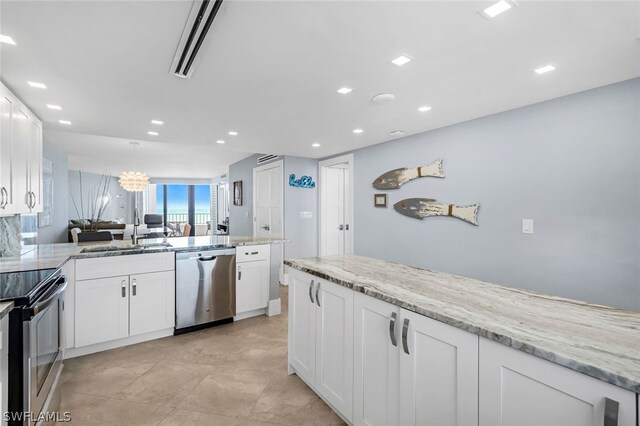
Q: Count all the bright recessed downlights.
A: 15